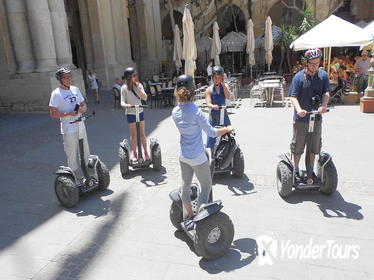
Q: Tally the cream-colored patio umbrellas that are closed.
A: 5